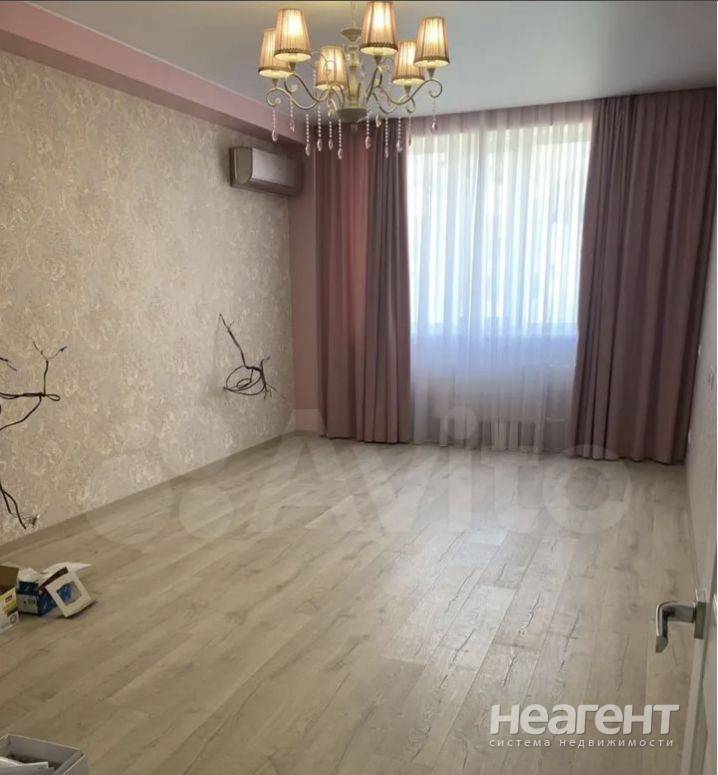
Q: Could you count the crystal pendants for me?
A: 12